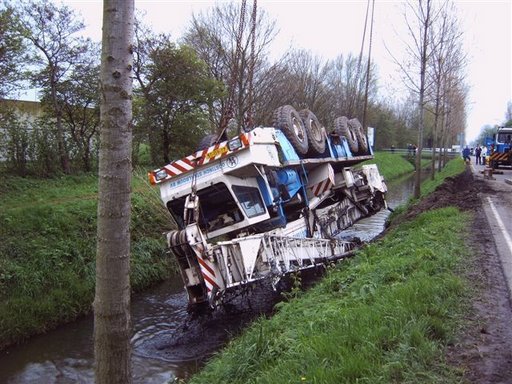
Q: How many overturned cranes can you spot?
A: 1